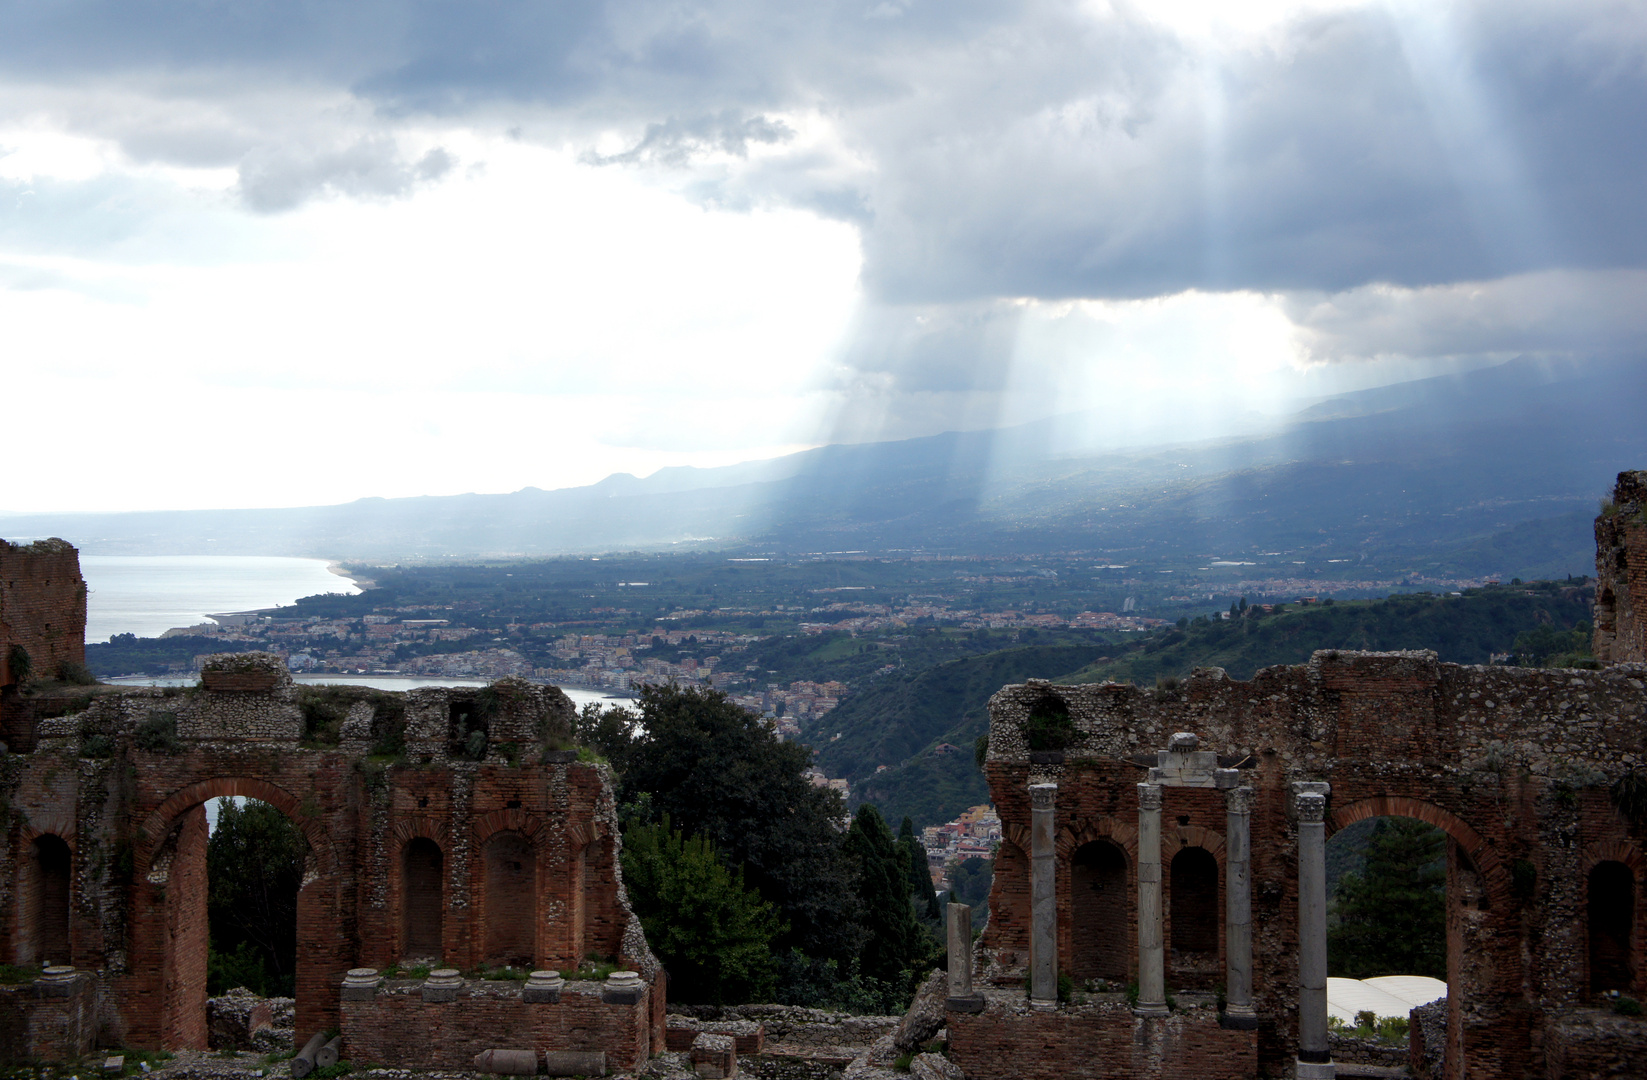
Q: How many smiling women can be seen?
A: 0